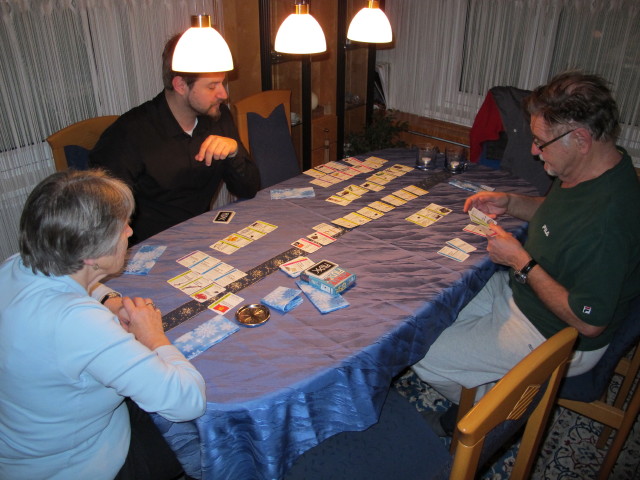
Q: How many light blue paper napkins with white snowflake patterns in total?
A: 6